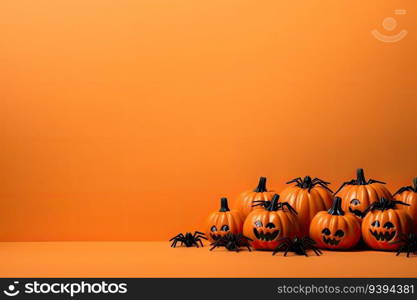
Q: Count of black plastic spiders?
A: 9